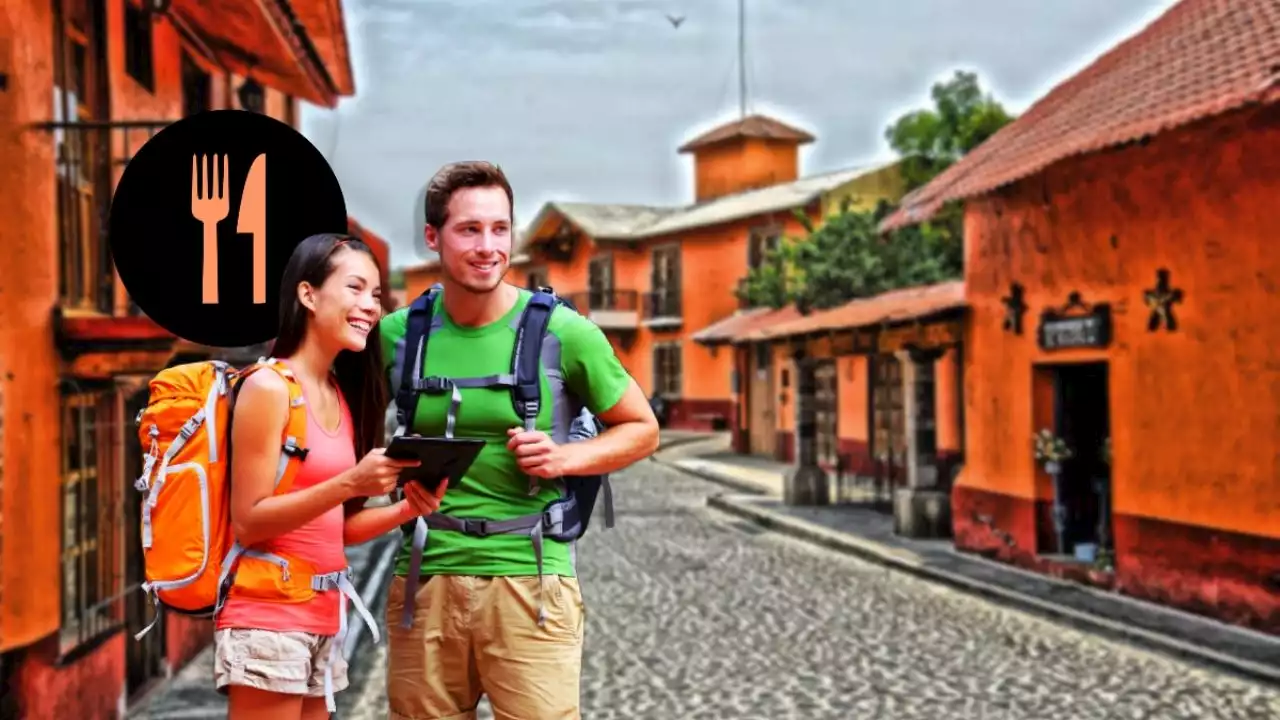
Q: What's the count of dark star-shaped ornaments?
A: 2